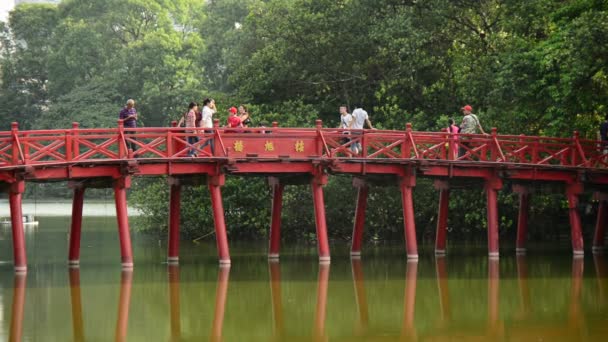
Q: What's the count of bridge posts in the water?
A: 14